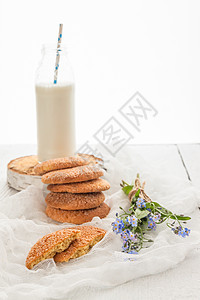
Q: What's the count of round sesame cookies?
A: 5